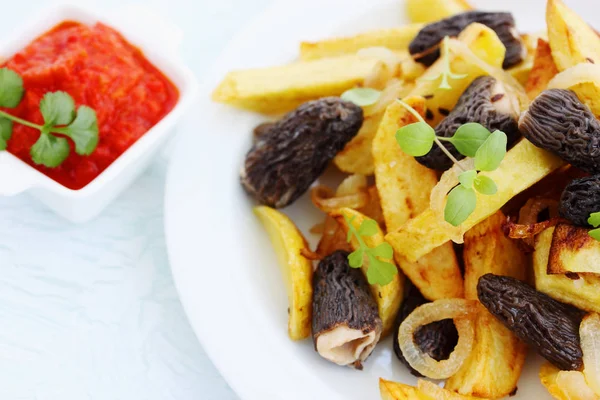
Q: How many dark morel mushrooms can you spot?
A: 8